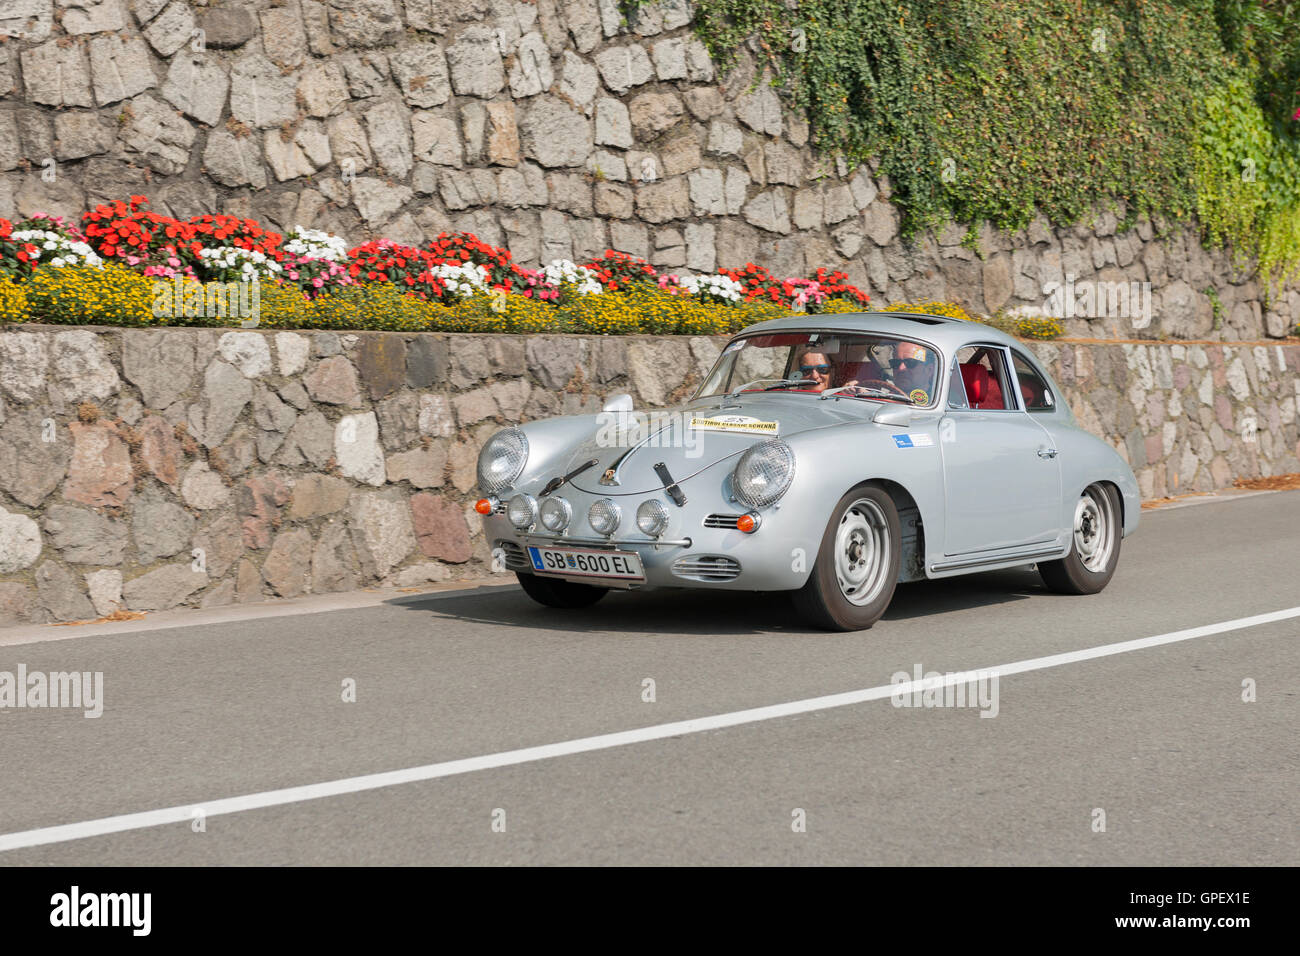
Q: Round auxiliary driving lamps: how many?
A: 4